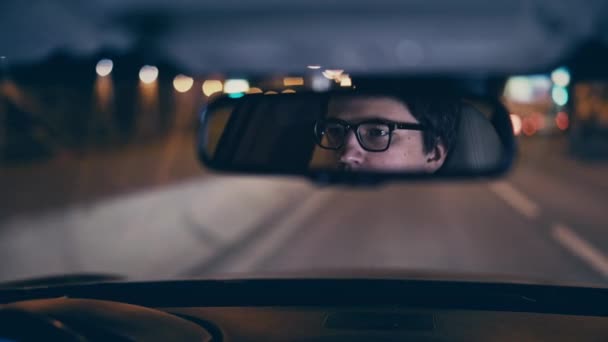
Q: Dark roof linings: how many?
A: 1